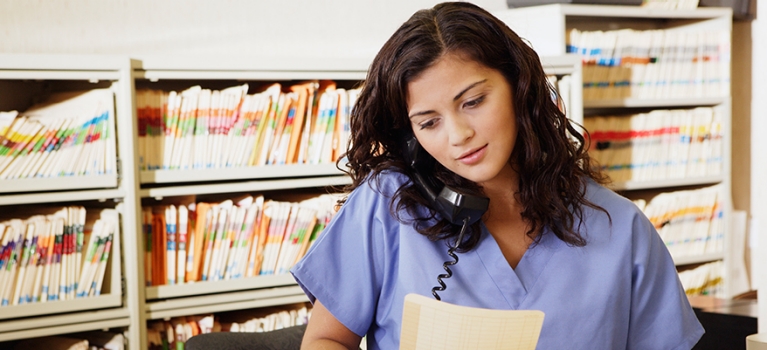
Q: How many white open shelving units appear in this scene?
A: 3